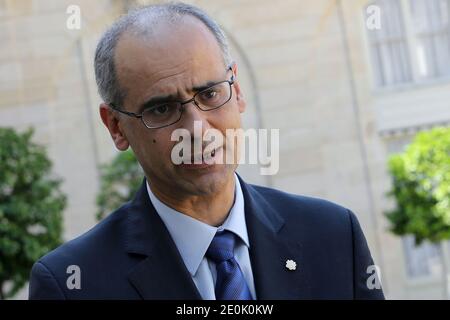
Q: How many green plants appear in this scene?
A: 3